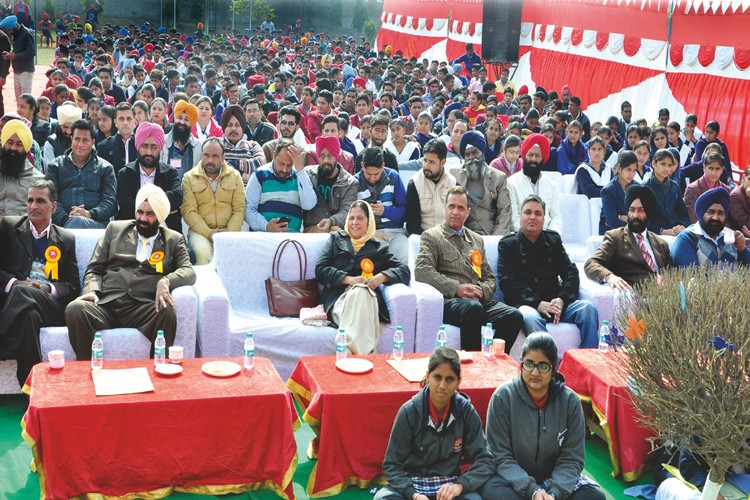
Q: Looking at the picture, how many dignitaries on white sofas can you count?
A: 7